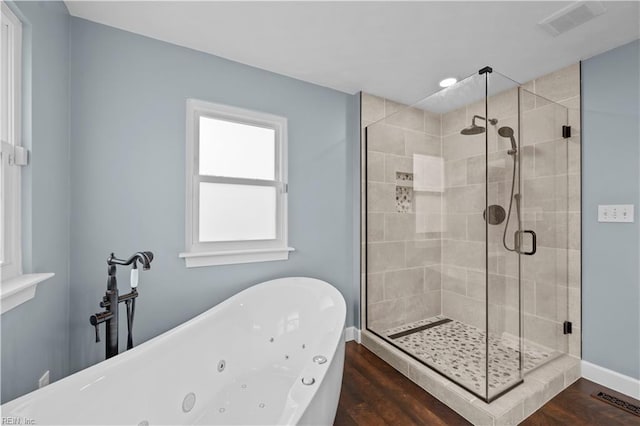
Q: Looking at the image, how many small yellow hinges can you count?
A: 0